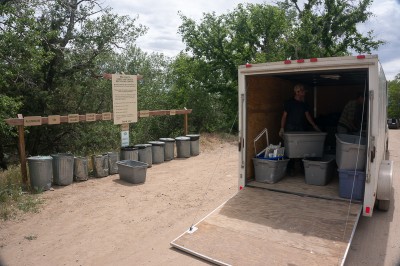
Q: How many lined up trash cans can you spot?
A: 11